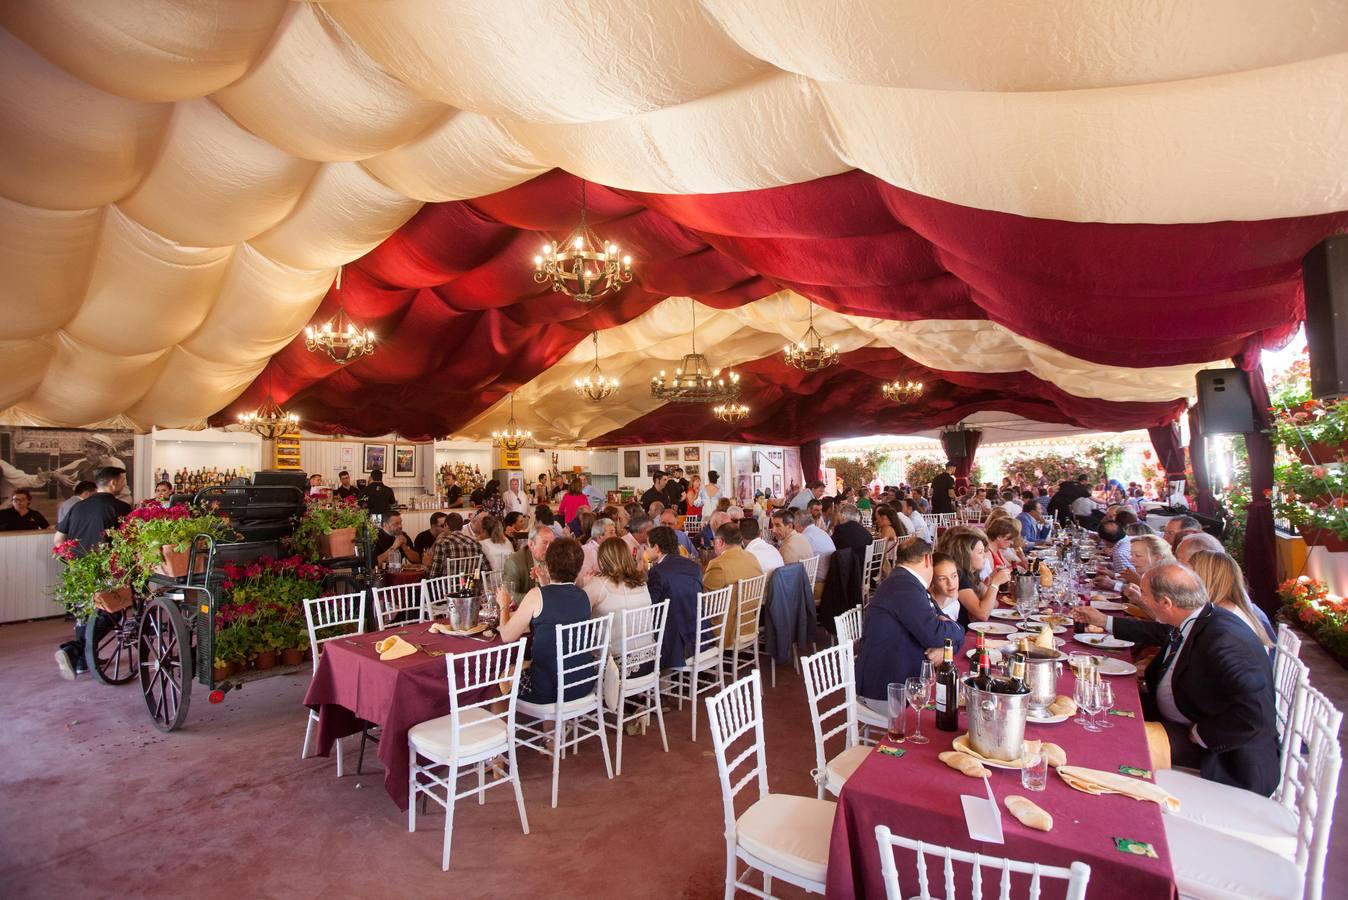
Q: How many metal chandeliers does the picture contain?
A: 9